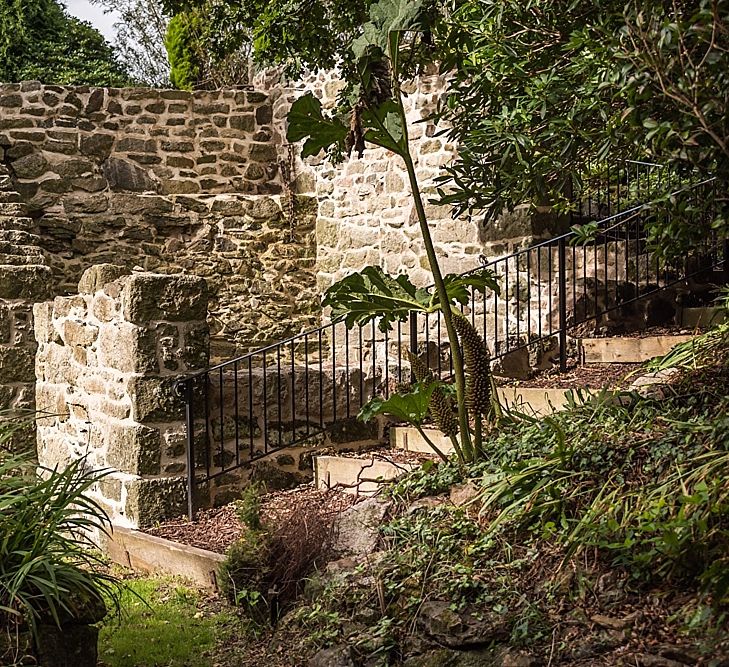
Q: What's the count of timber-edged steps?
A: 6